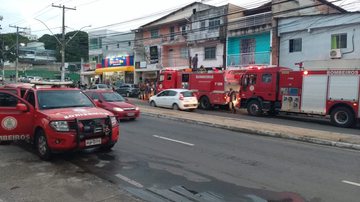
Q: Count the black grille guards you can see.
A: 1